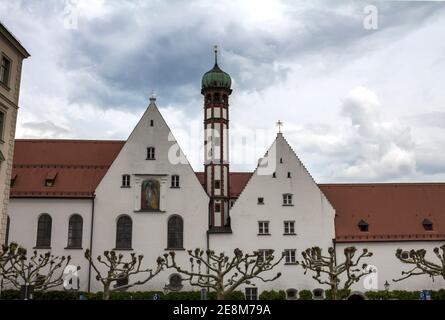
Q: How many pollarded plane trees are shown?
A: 5